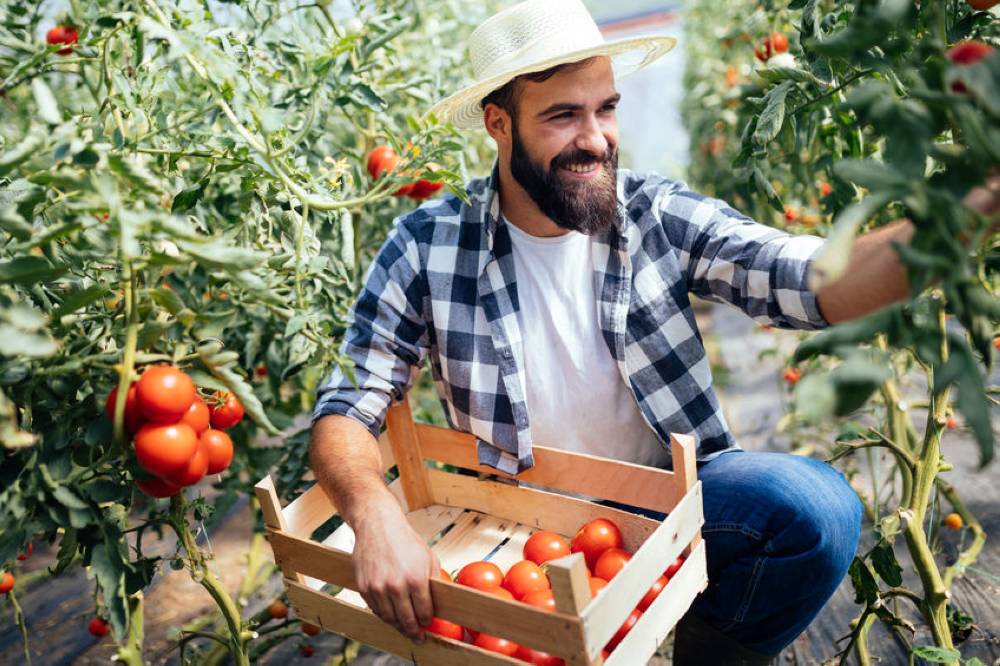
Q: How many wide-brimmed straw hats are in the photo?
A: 1